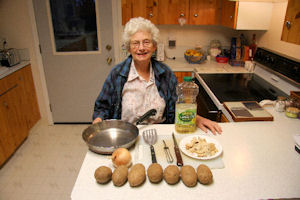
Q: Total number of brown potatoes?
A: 7